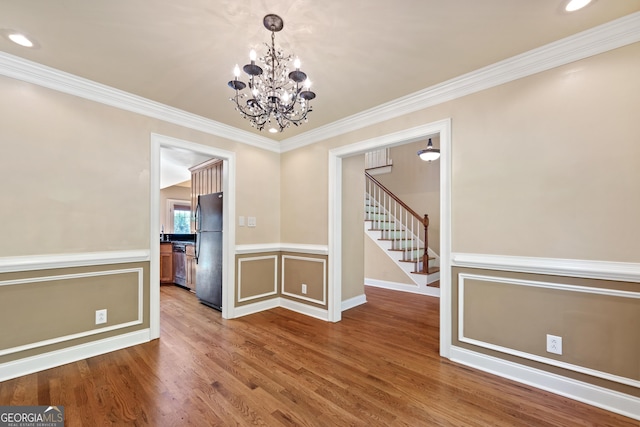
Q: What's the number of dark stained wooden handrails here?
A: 1